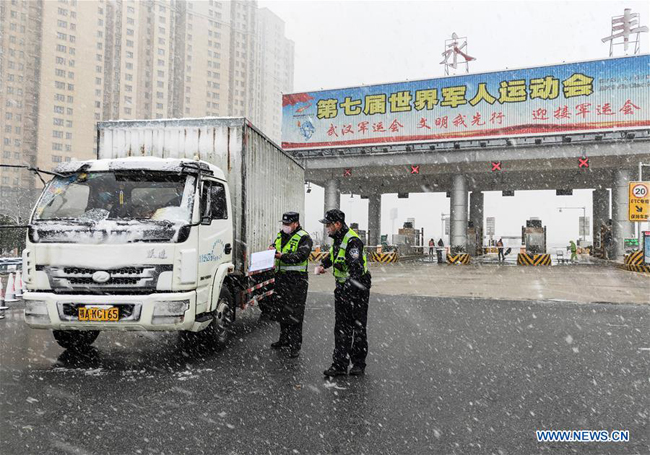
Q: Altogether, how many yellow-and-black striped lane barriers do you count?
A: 5